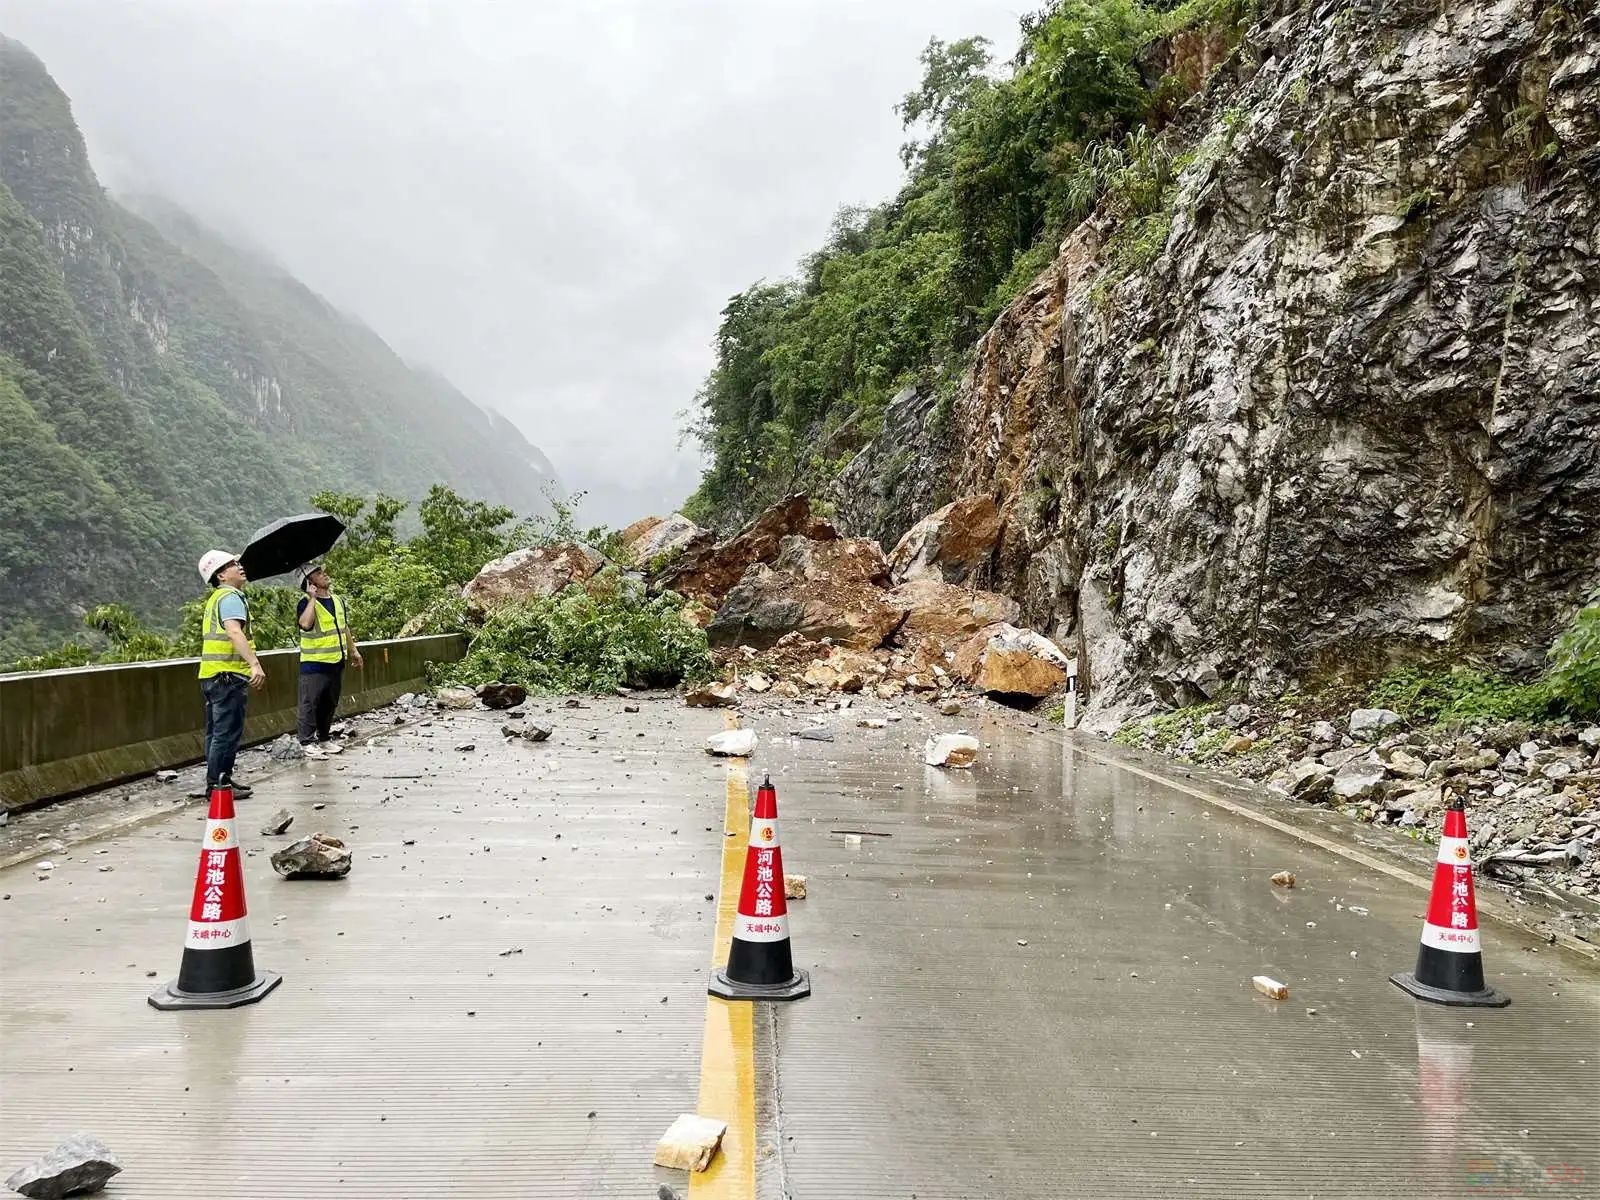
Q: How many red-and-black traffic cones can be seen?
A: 3